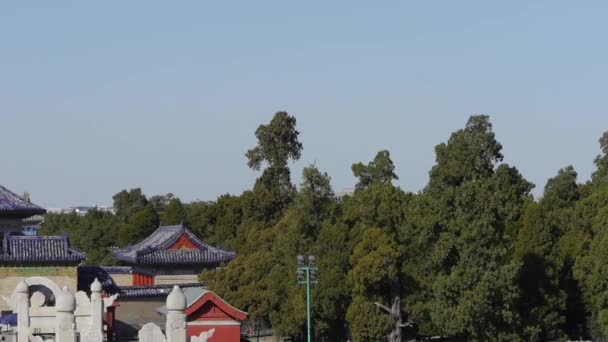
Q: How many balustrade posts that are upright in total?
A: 4